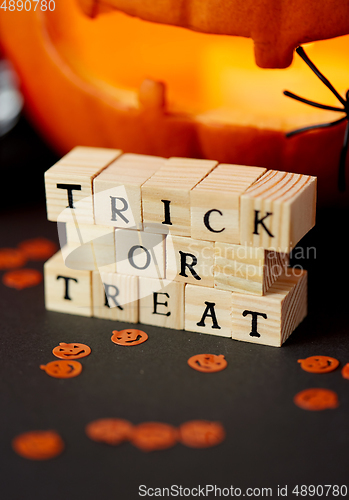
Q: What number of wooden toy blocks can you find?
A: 14